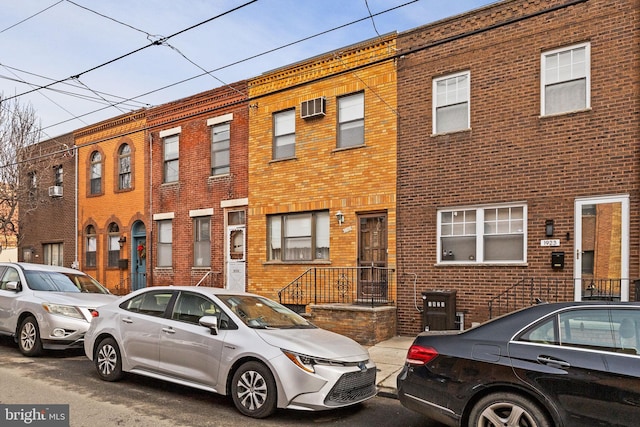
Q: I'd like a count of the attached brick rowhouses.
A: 5